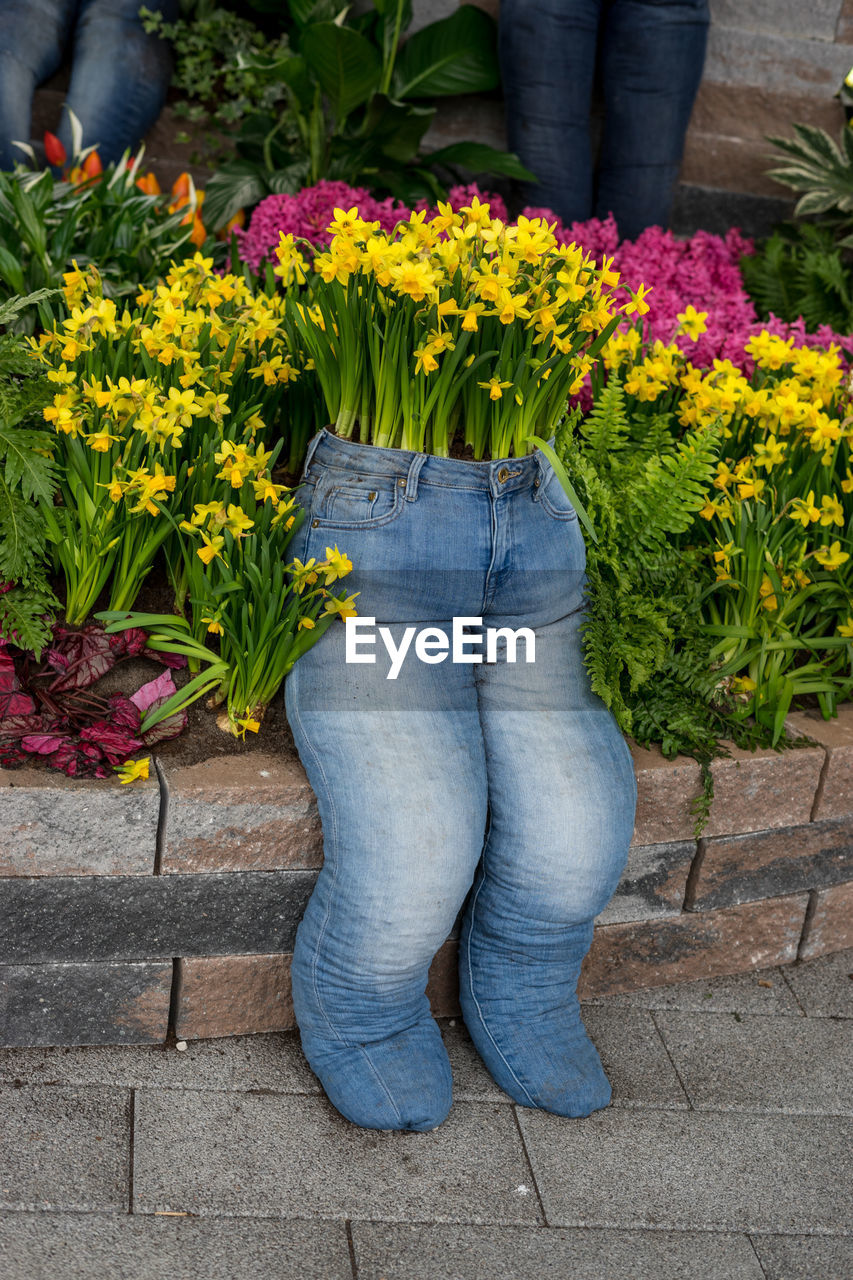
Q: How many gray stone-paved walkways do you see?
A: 1